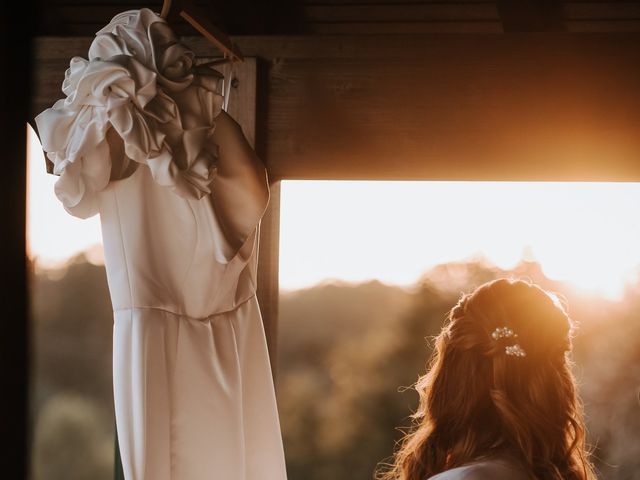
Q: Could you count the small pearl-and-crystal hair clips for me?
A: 2